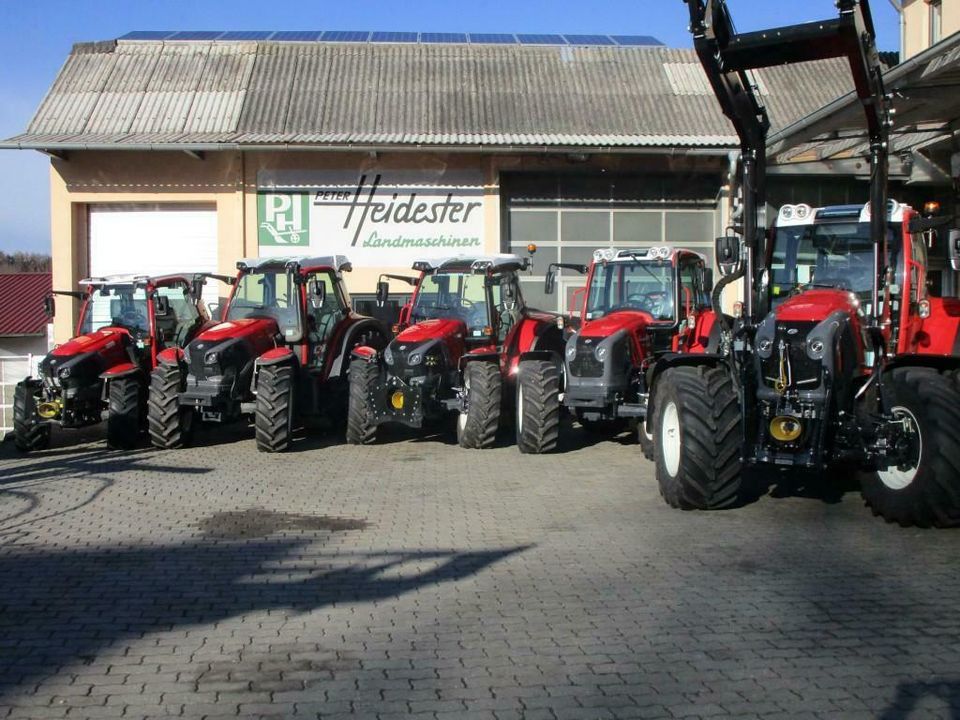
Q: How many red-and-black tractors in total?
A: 5